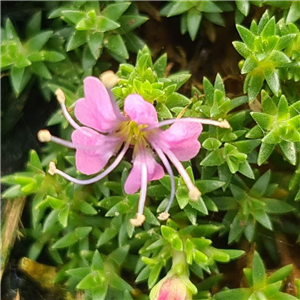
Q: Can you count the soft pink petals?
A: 5